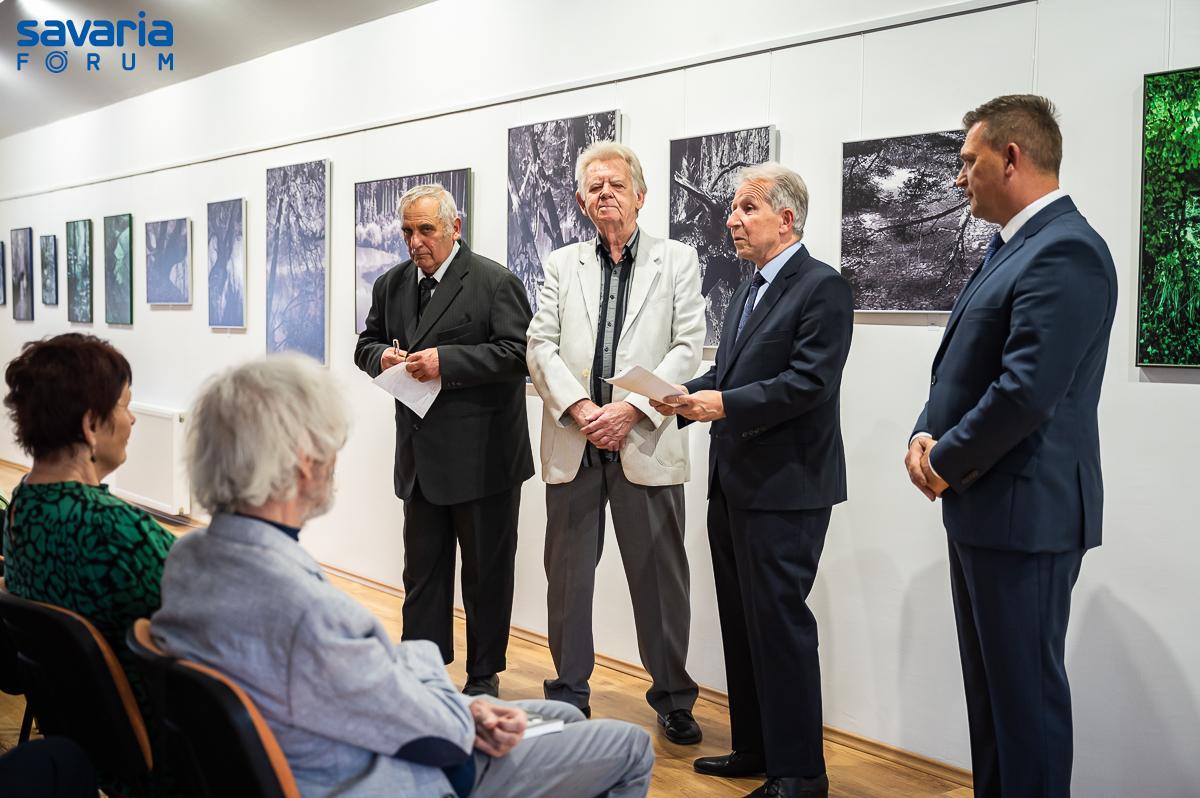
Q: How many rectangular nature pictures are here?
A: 13